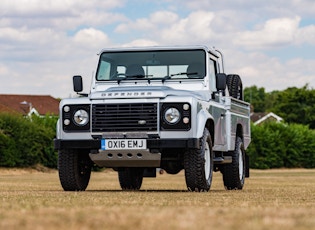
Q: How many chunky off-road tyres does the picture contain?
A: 5